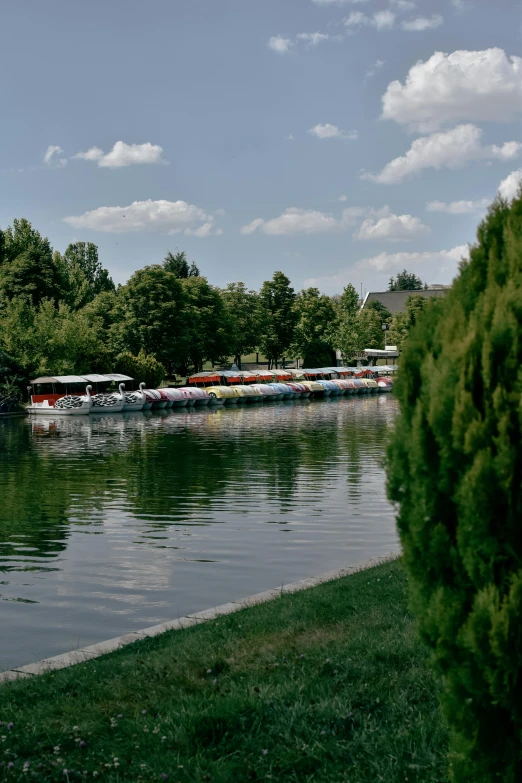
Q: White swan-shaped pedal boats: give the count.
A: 3